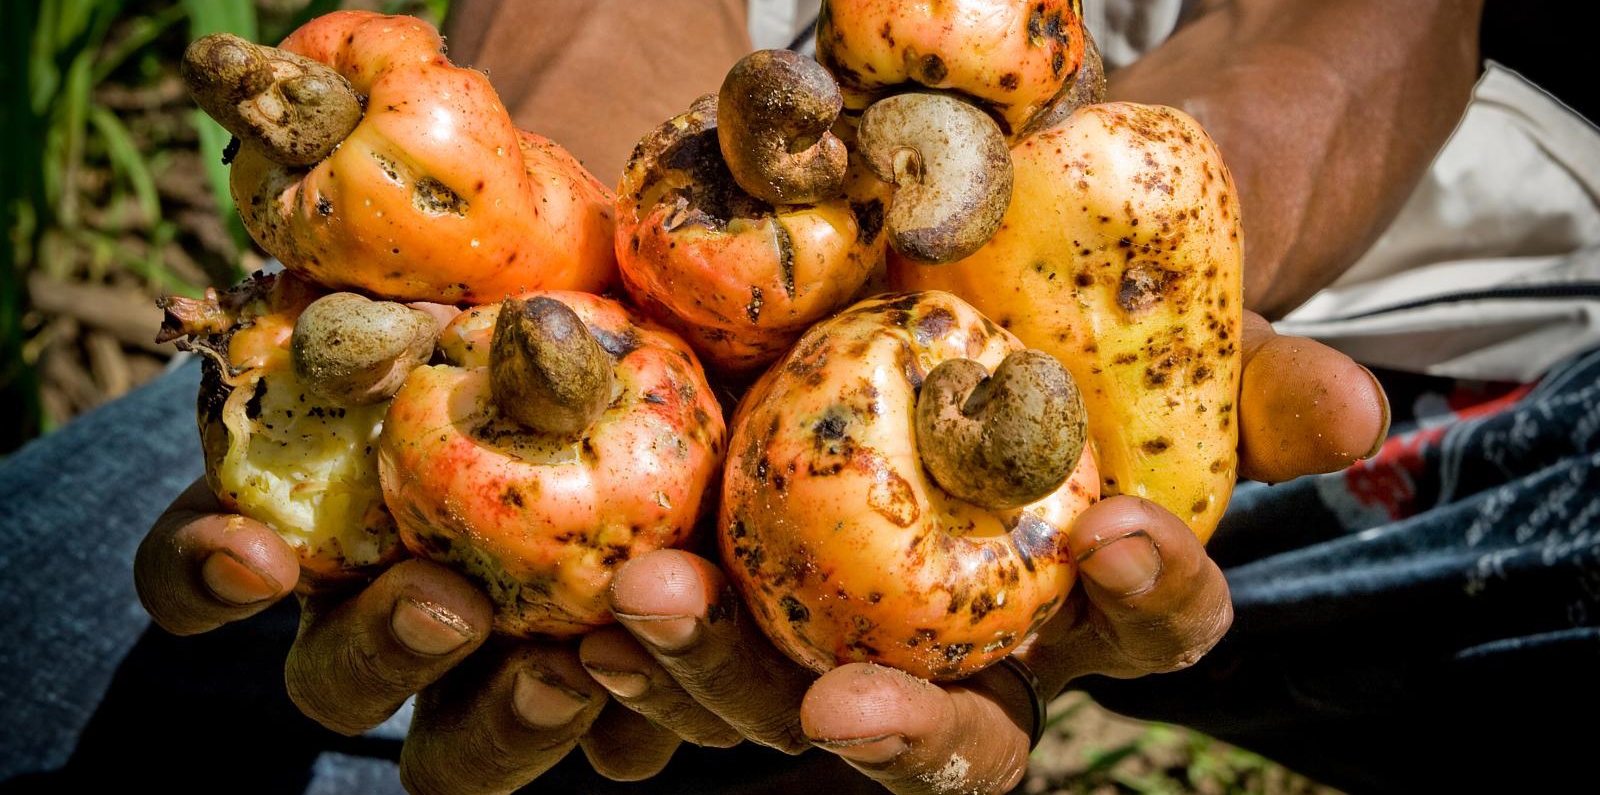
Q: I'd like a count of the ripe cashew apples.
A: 7